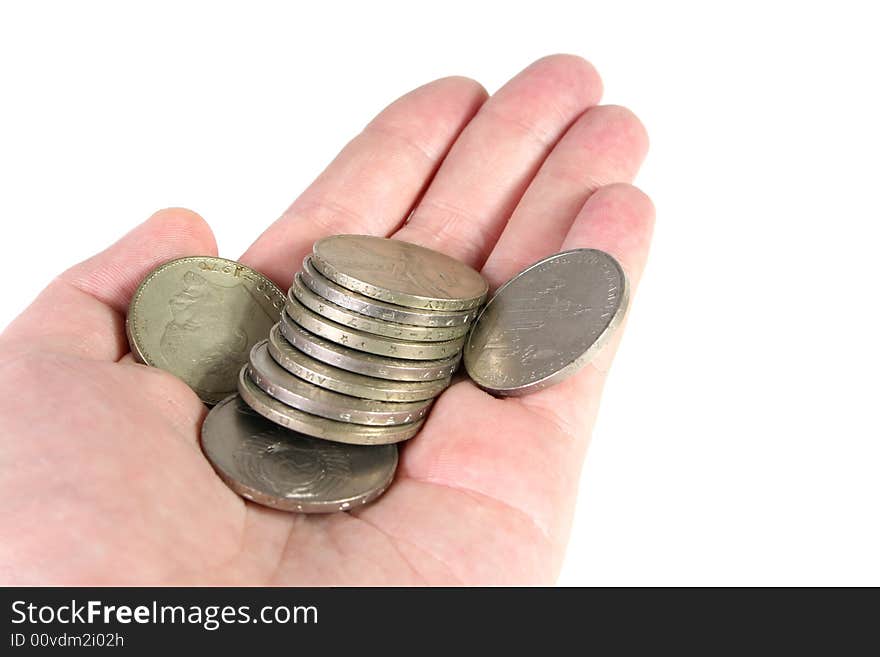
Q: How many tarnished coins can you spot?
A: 11